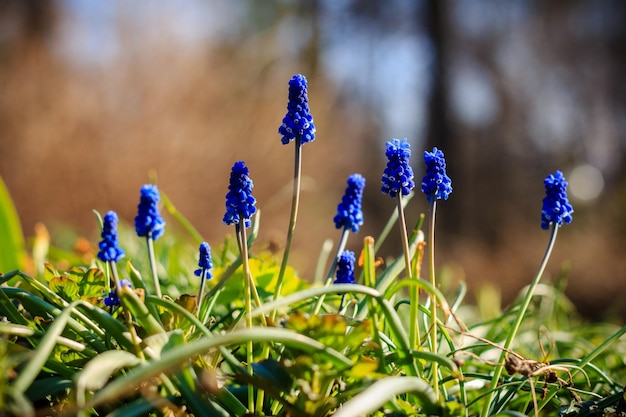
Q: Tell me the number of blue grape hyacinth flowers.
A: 11